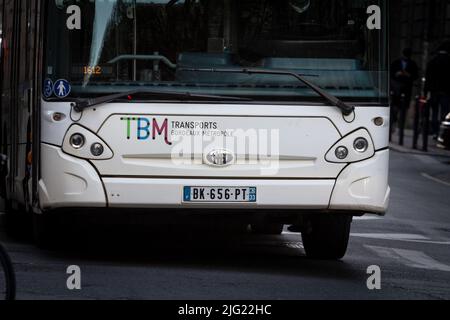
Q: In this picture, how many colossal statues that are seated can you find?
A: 0